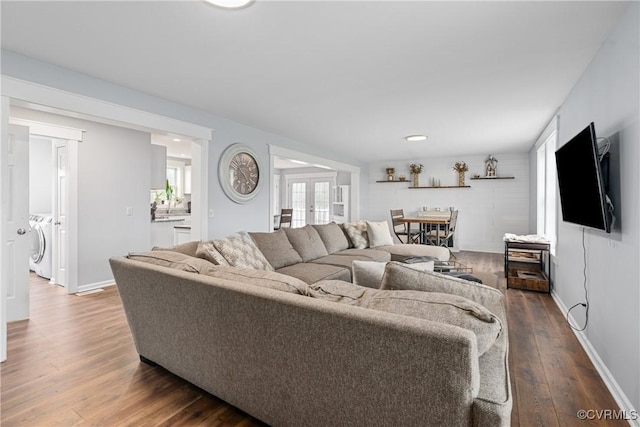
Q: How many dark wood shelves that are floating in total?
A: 3